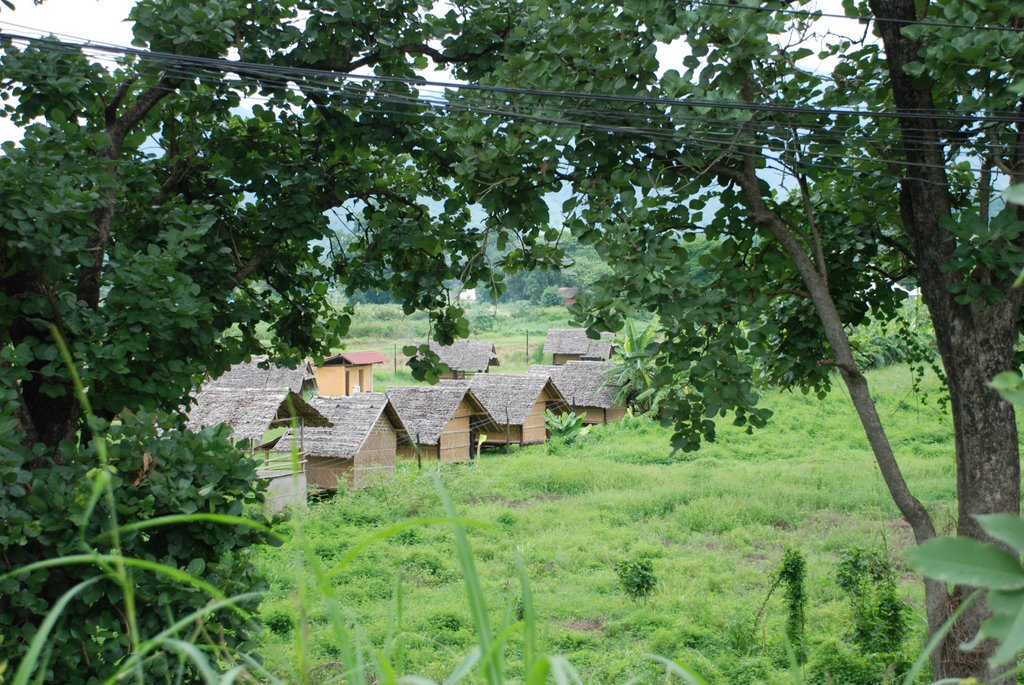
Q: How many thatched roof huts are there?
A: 8